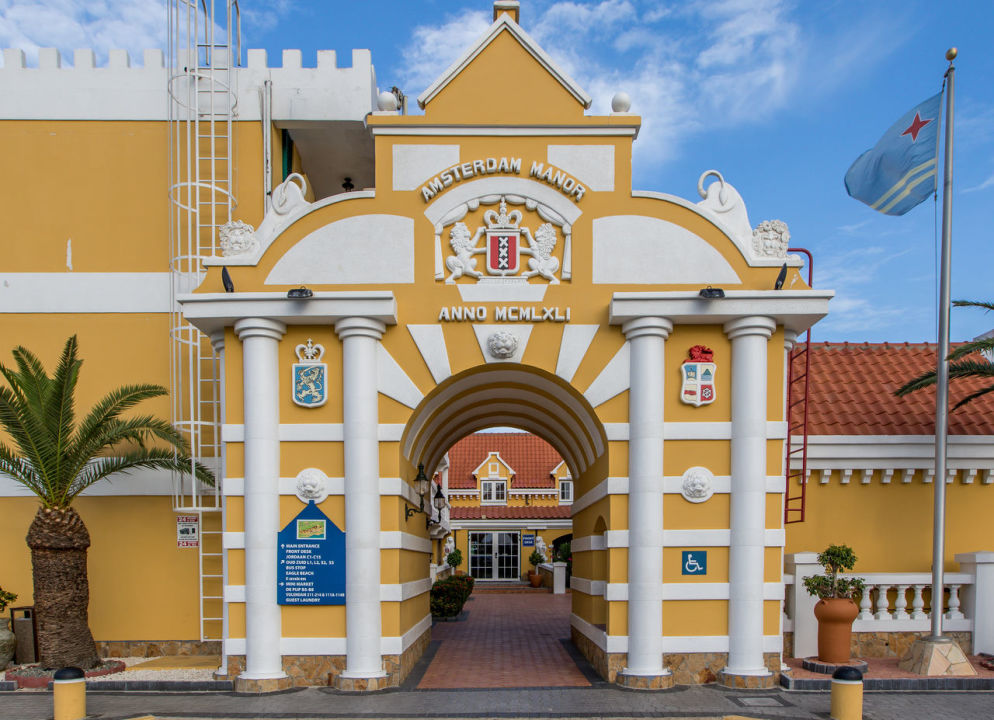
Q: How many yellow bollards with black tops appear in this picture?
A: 2